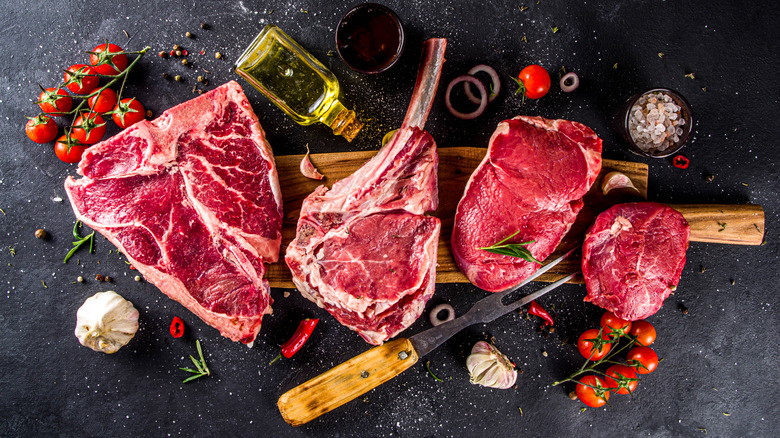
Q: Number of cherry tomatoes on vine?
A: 14